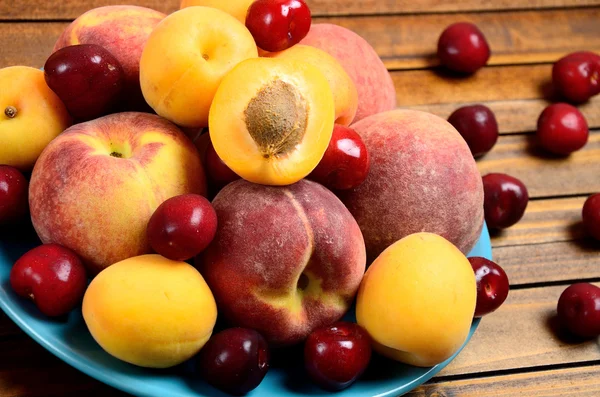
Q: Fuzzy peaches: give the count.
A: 5